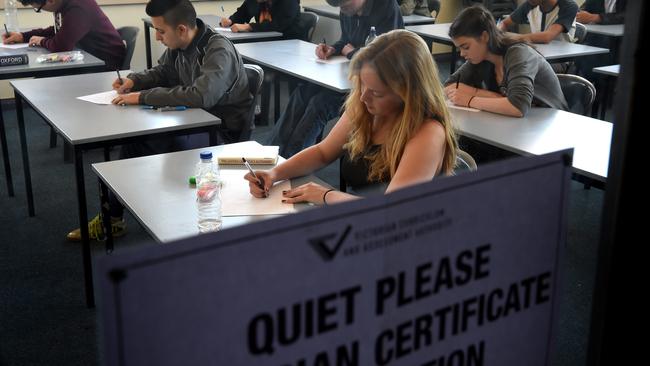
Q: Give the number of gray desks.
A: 10